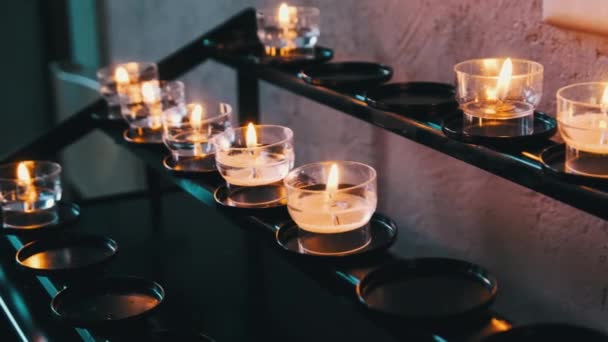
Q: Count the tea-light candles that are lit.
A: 9